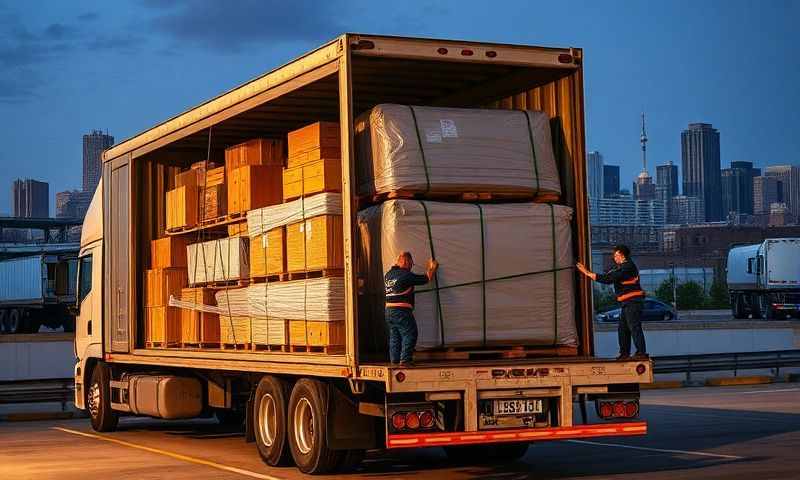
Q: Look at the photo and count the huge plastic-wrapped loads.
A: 2